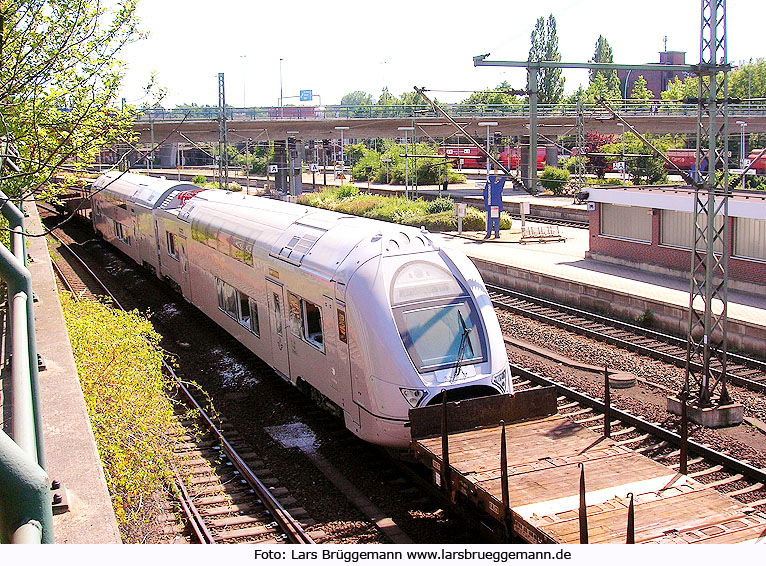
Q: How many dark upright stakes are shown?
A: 6